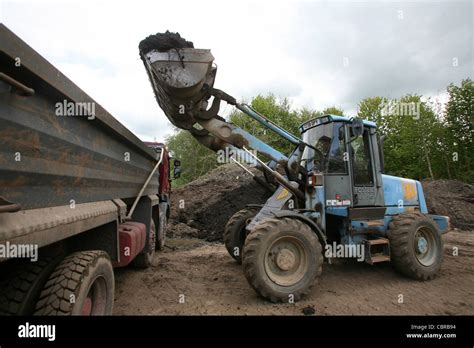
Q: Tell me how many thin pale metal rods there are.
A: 3